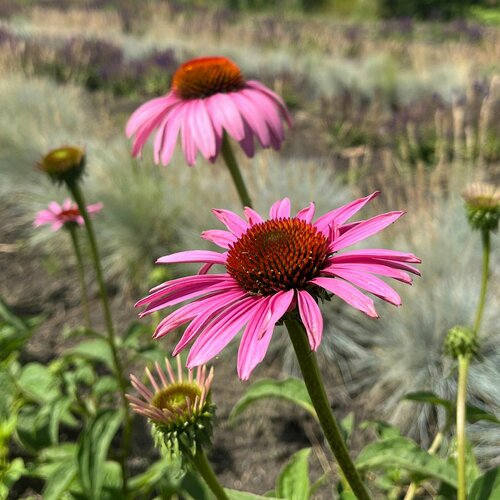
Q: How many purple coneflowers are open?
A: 3